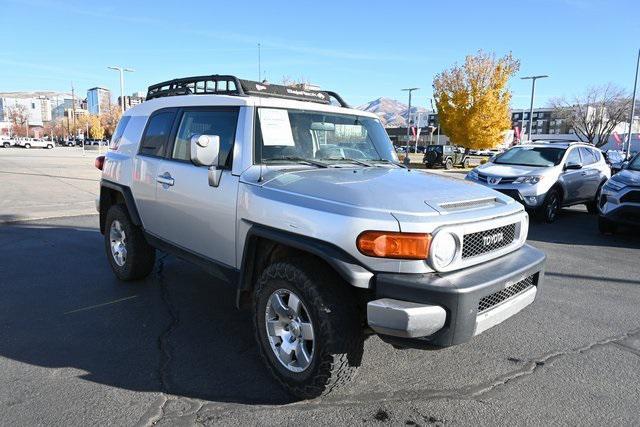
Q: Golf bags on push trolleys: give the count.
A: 0